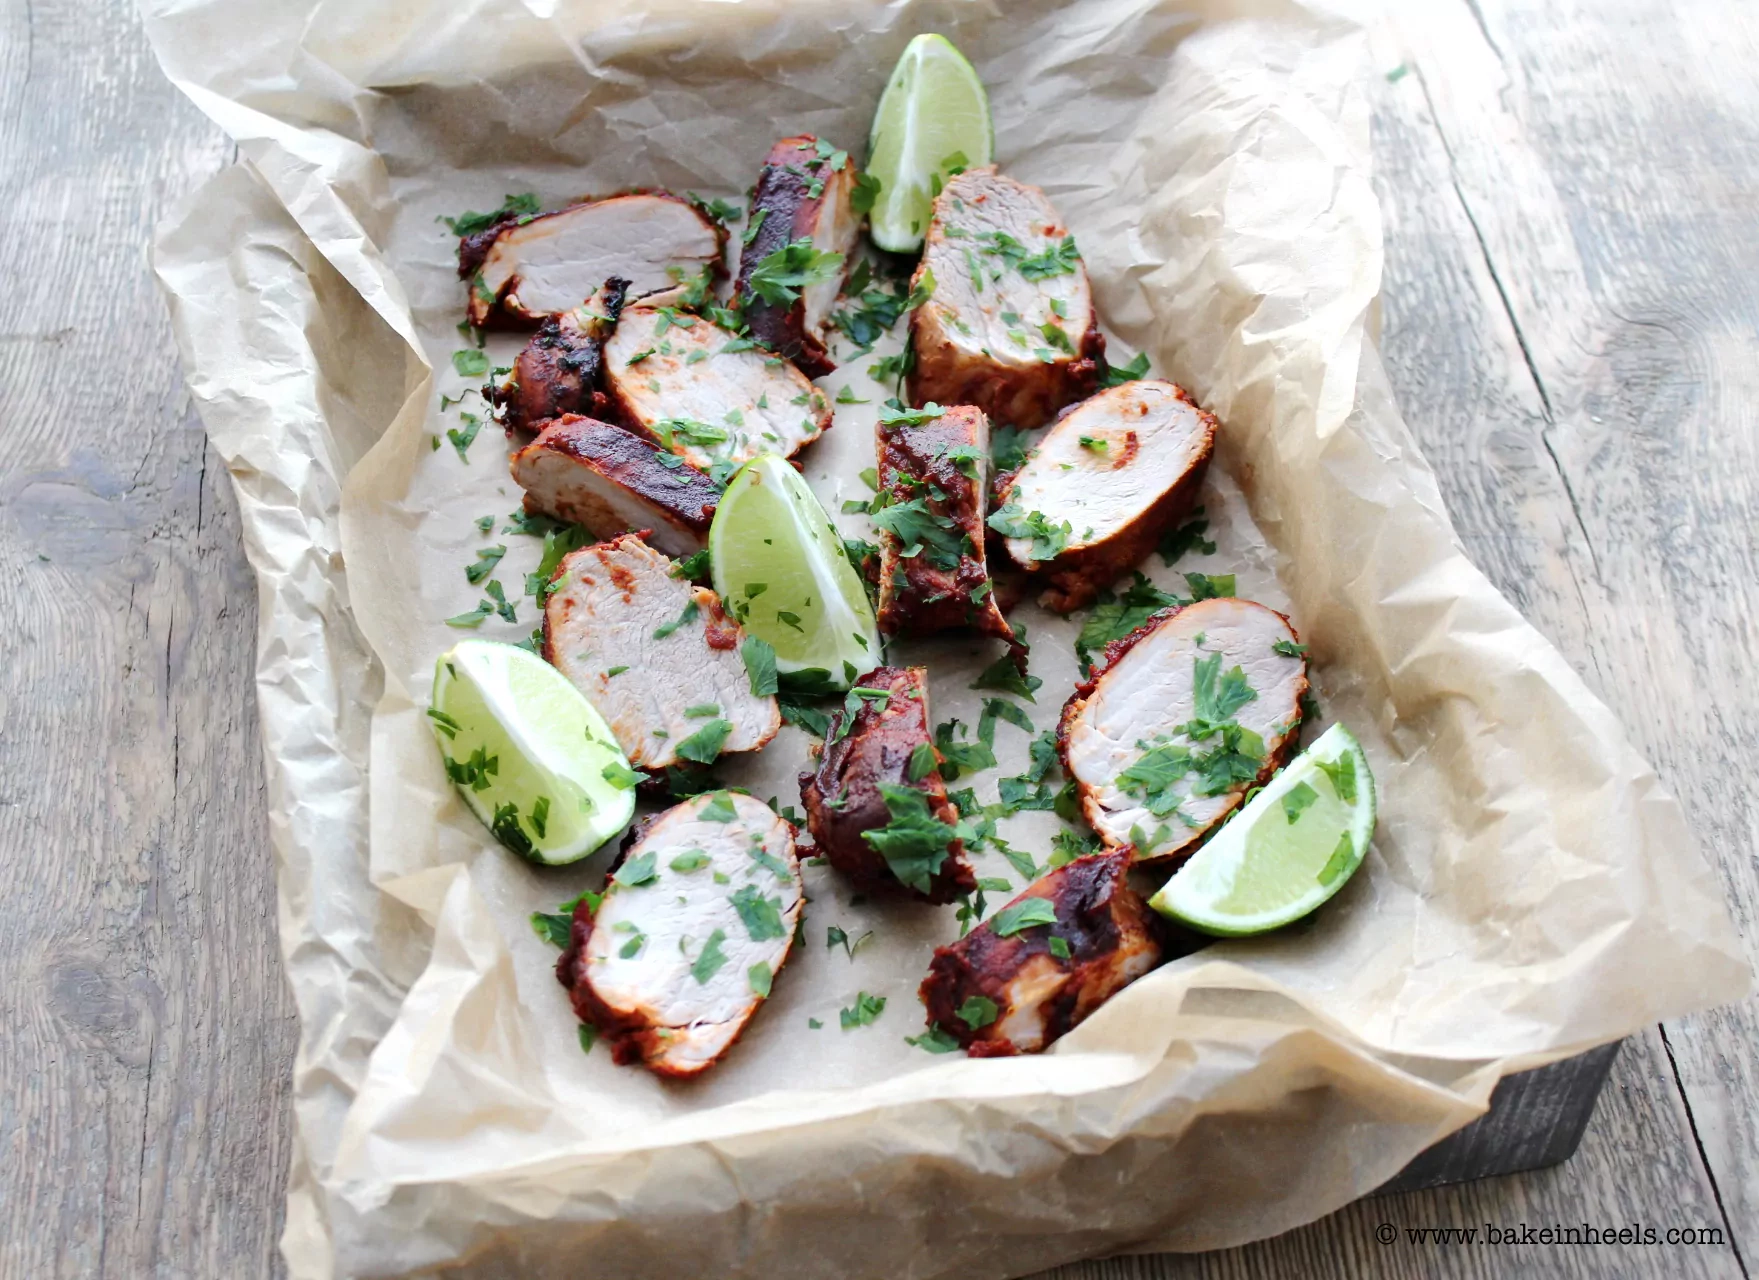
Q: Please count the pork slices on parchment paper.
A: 13